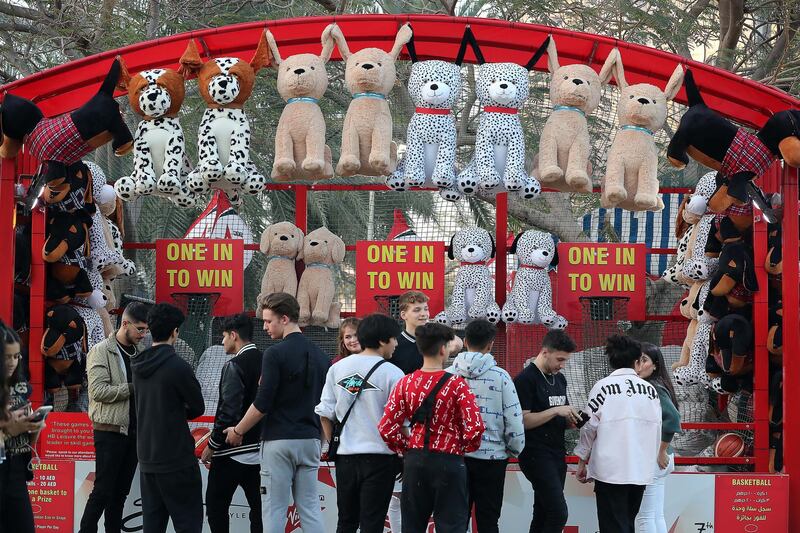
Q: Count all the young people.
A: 13